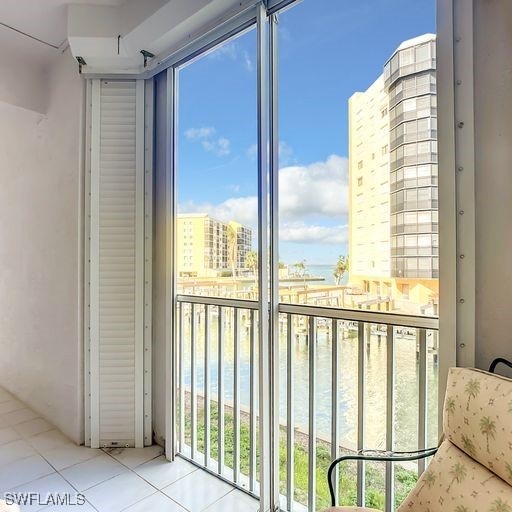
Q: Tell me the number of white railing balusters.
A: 12